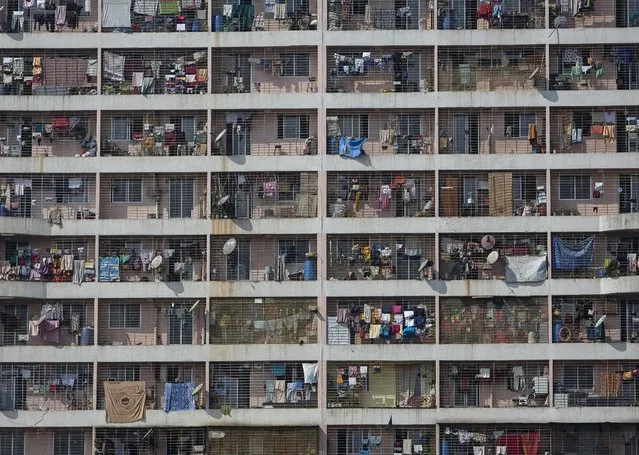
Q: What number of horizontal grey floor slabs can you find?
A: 7